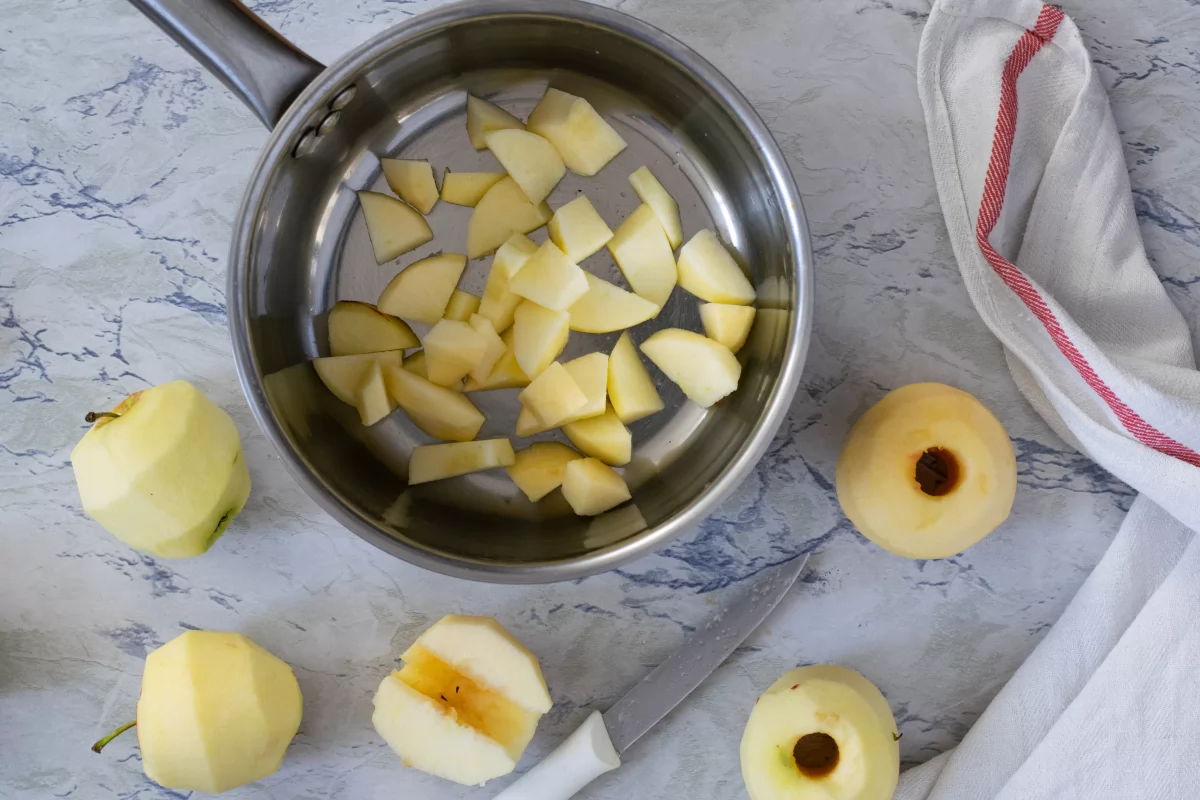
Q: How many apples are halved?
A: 1